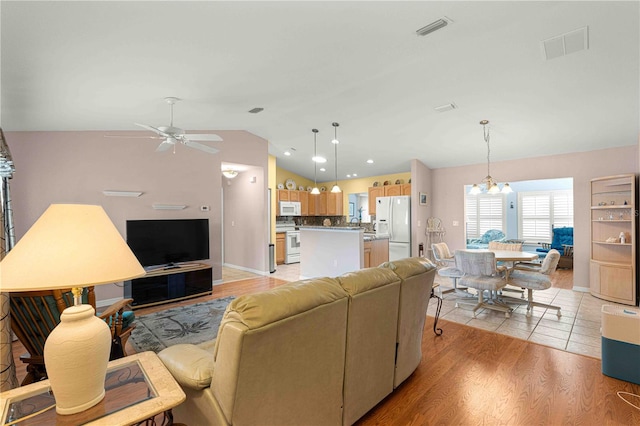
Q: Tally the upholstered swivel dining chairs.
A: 4